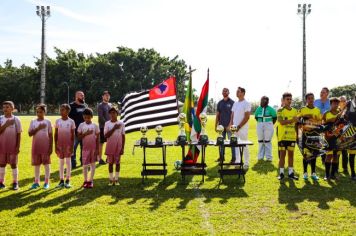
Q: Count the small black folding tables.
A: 3